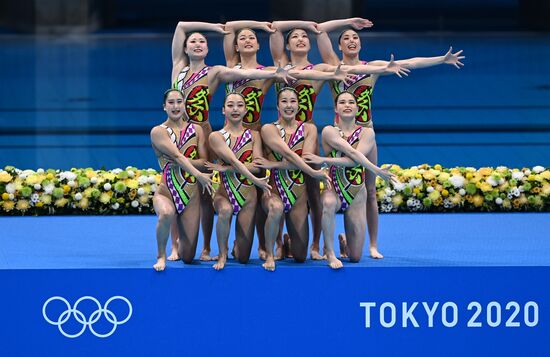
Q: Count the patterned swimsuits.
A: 8